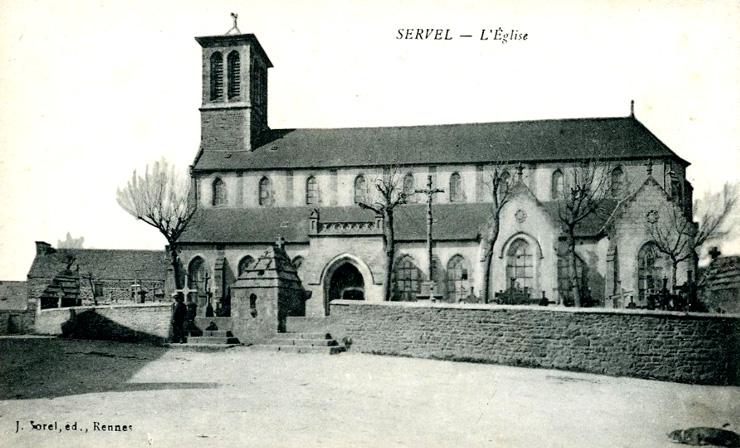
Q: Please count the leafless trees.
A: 5